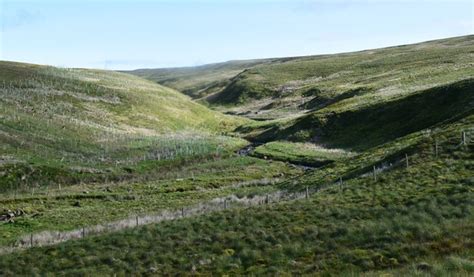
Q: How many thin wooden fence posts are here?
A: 12